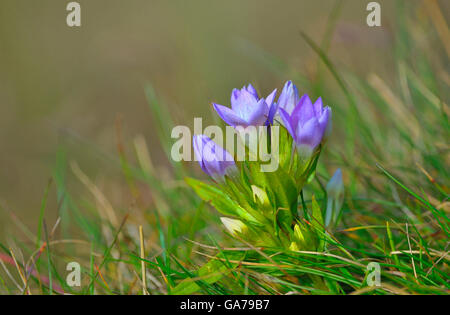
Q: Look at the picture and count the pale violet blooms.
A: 4